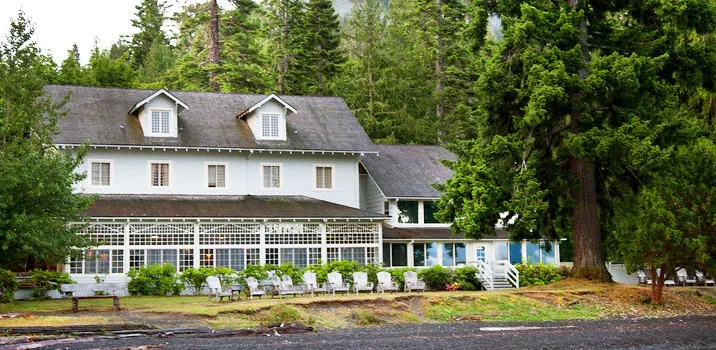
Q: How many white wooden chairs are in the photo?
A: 13